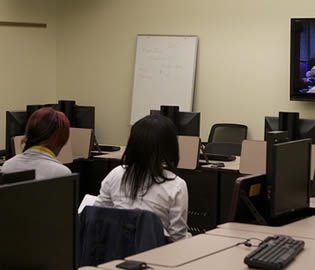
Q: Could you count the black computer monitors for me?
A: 6